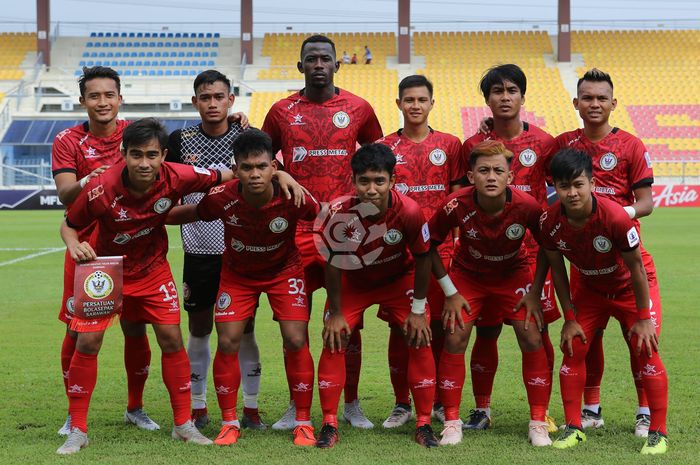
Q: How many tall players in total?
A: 1